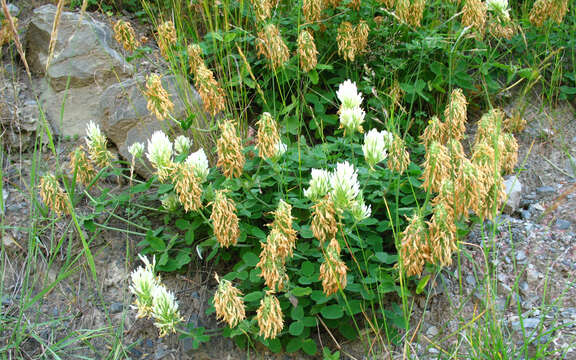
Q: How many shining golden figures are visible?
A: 0